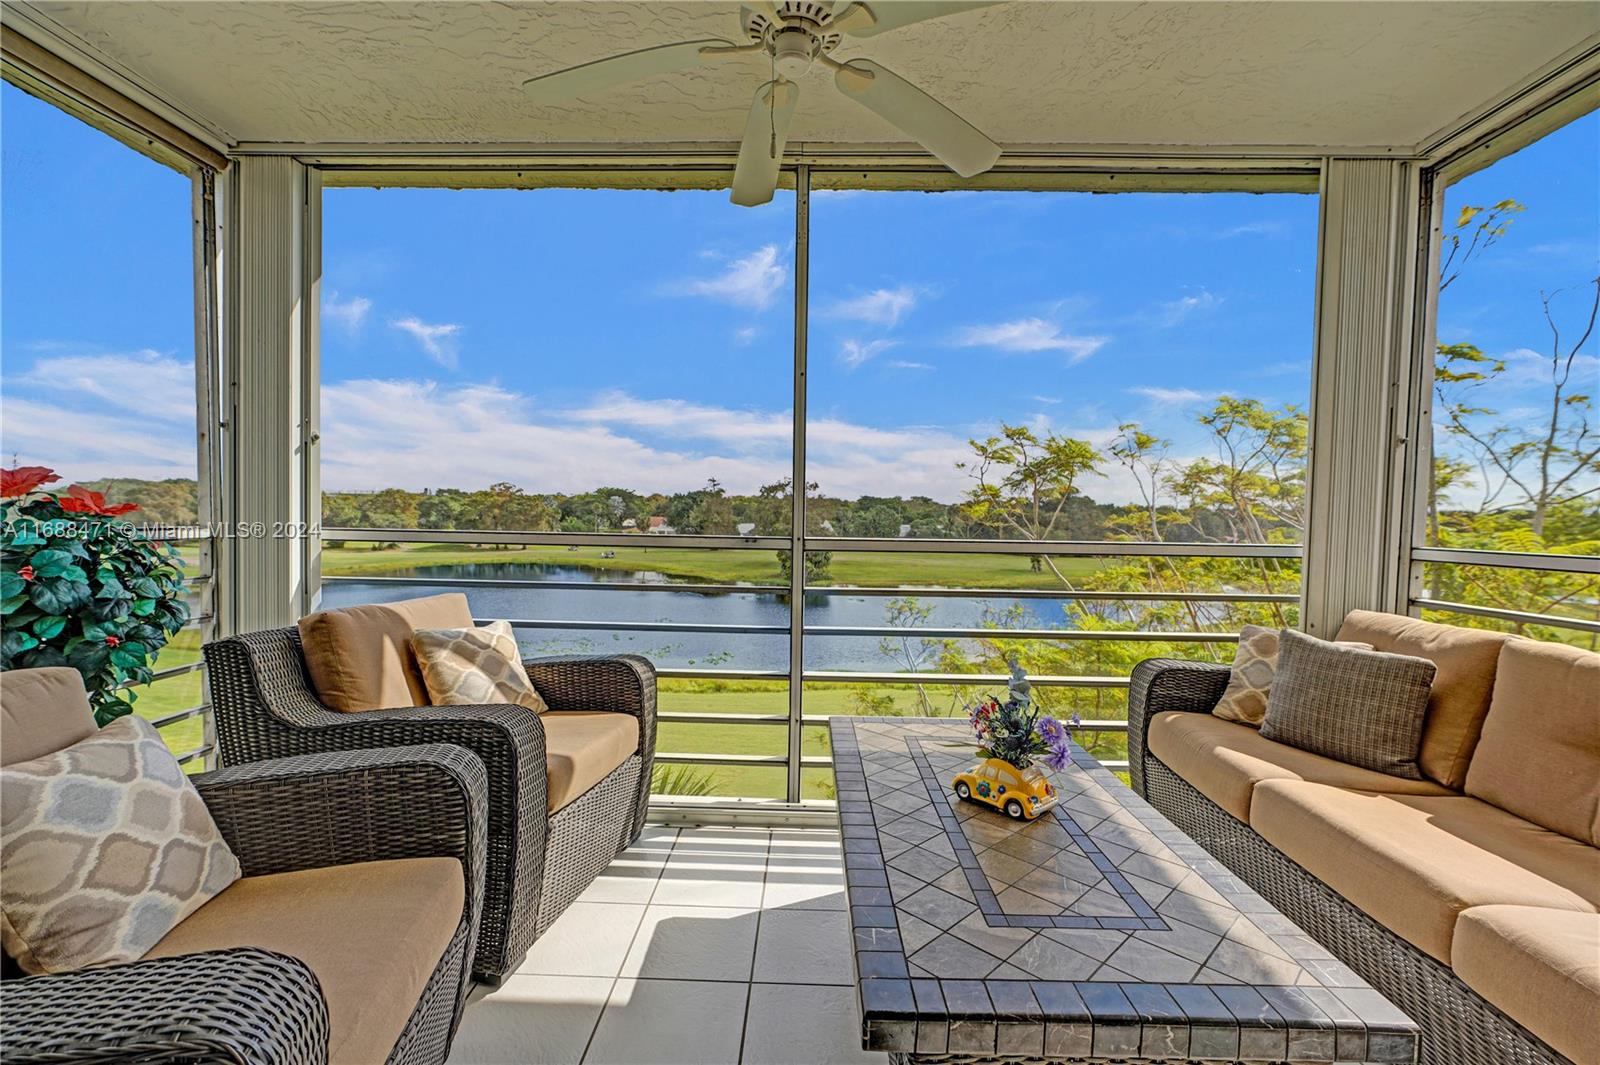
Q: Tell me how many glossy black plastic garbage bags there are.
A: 0